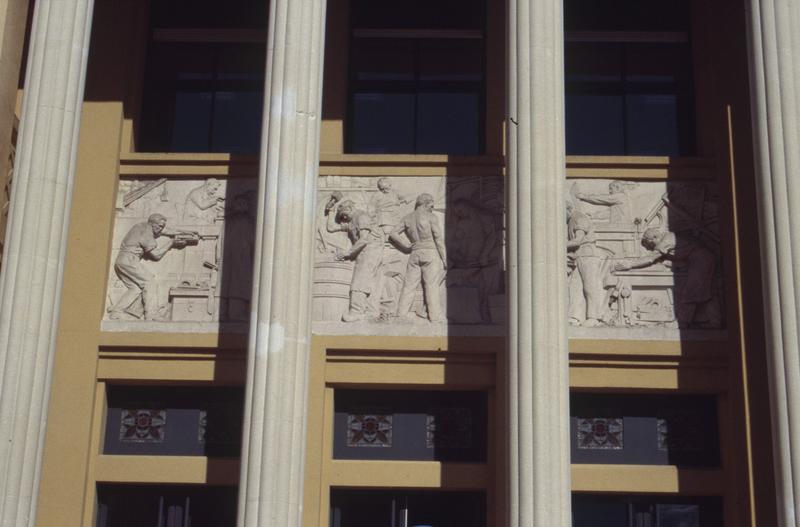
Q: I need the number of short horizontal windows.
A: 3